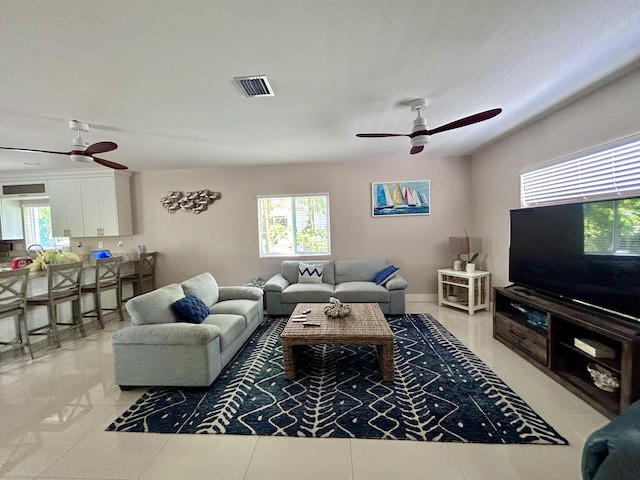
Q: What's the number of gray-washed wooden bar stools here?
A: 4